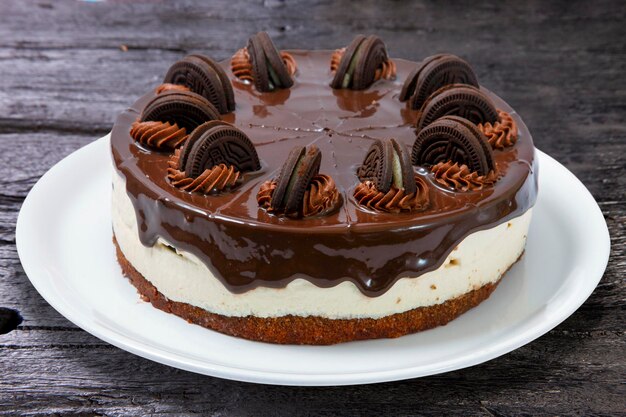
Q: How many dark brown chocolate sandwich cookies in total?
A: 10